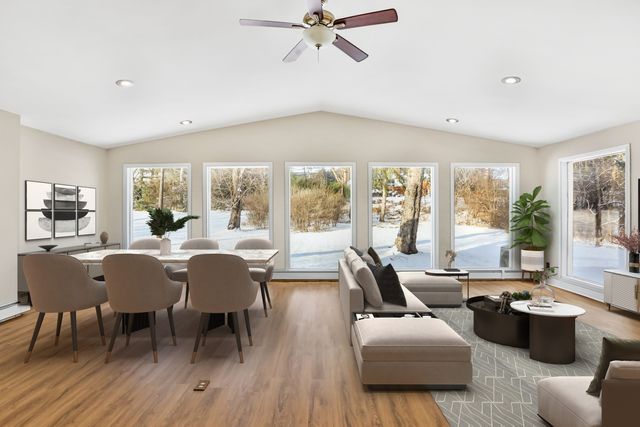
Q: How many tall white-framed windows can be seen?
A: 6